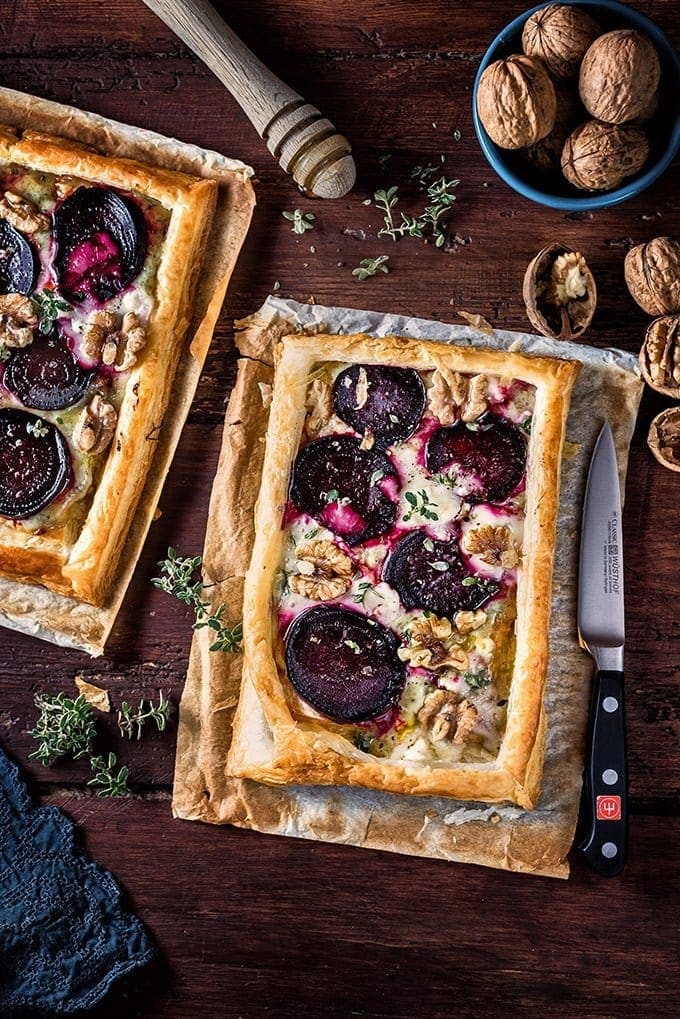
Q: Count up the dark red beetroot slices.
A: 9